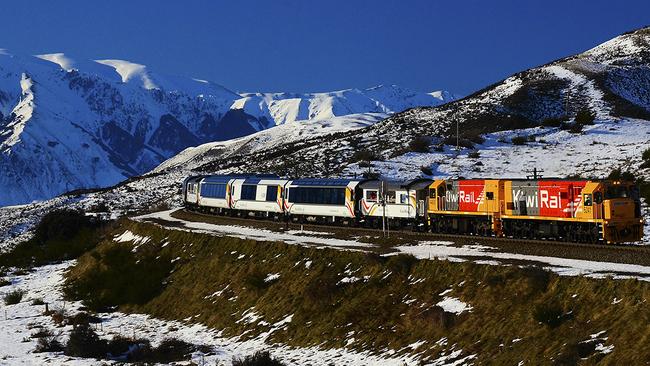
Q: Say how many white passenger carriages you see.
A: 5